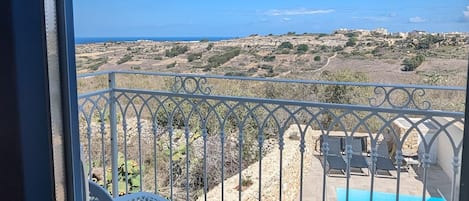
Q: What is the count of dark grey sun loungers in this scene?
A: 3